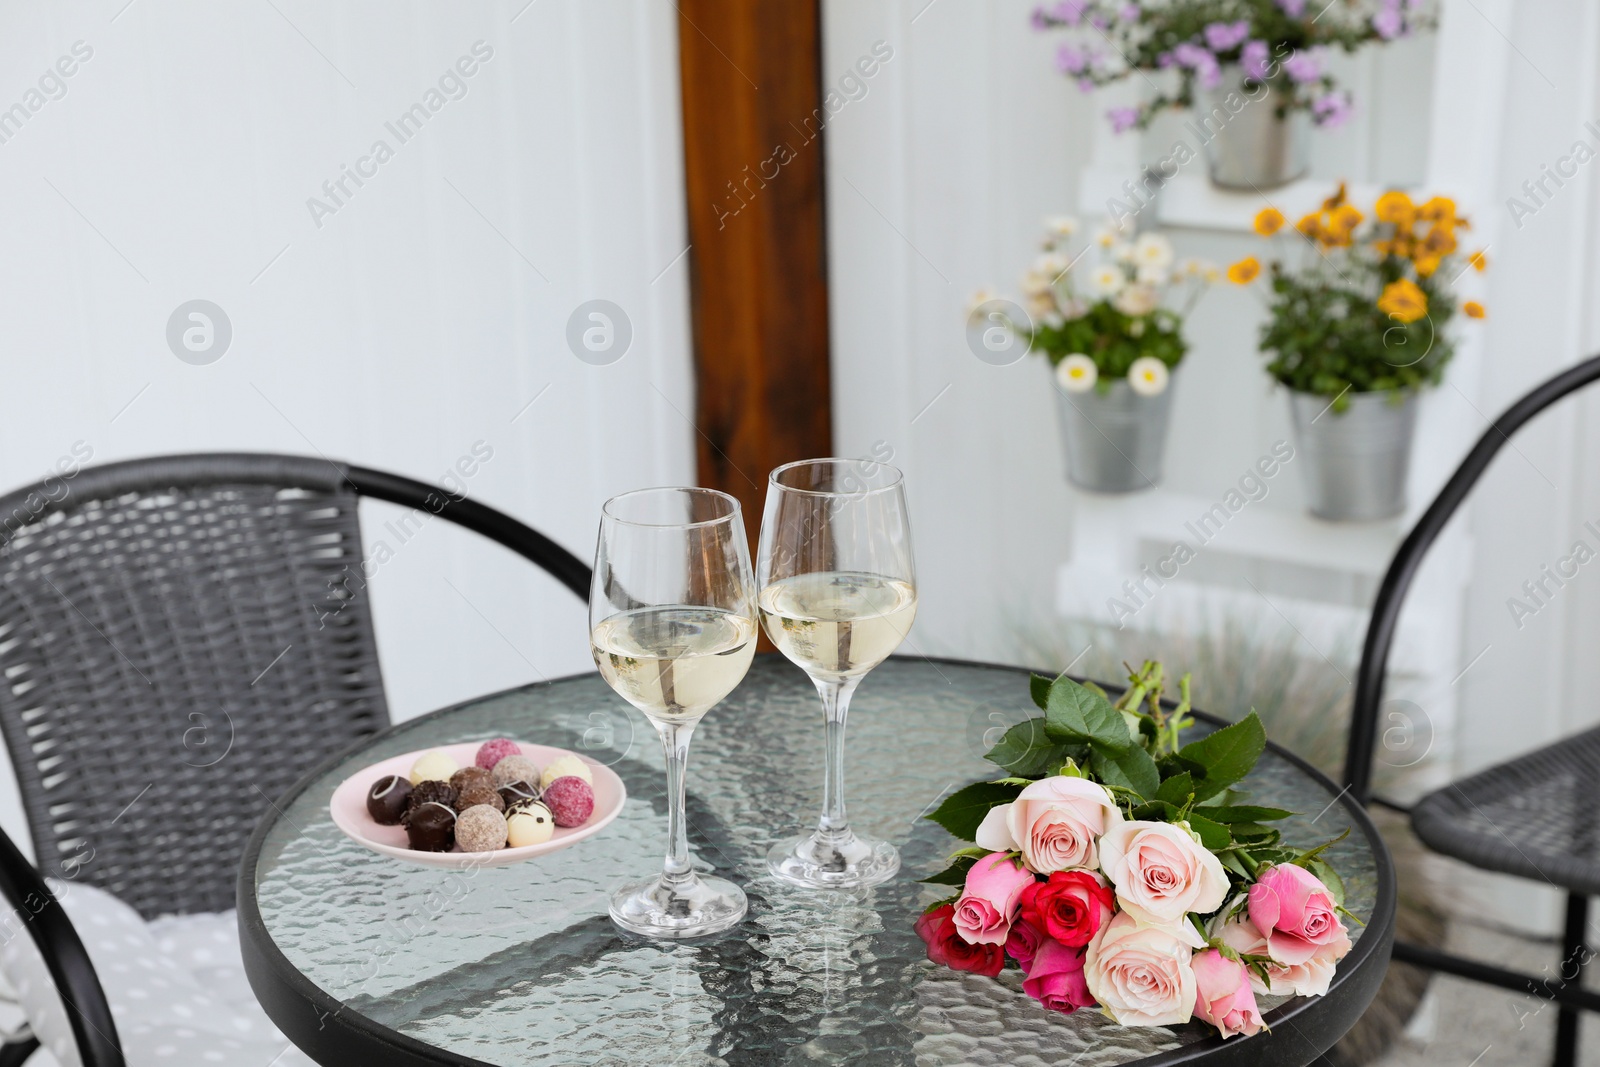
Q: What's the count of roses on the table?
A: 11